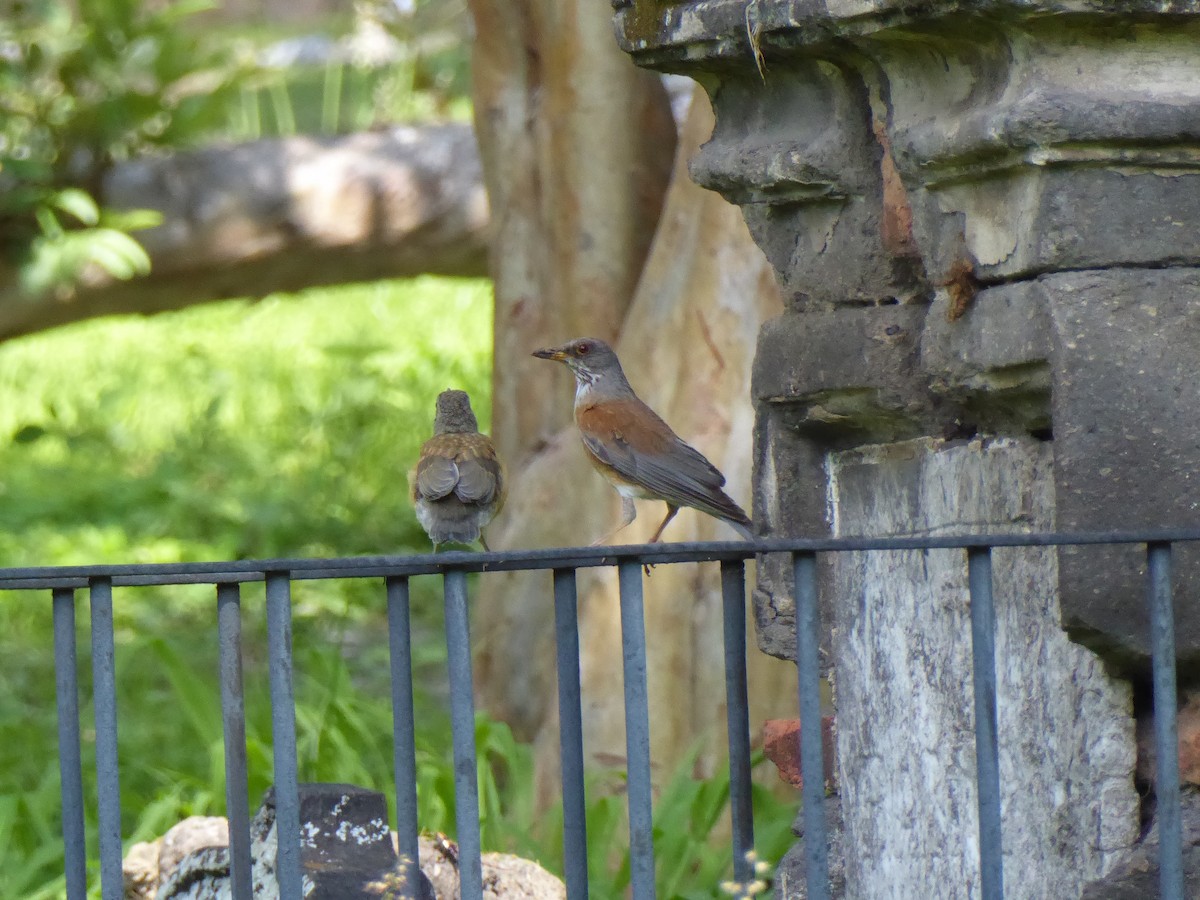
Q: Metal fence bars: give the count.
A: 12